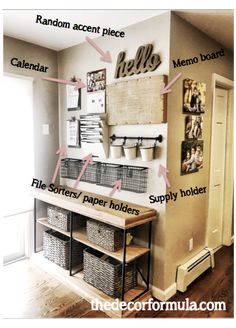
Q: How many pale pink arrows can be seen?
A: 7